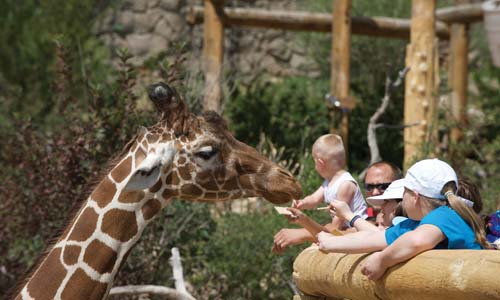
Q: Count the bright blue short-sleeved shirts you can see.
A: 1